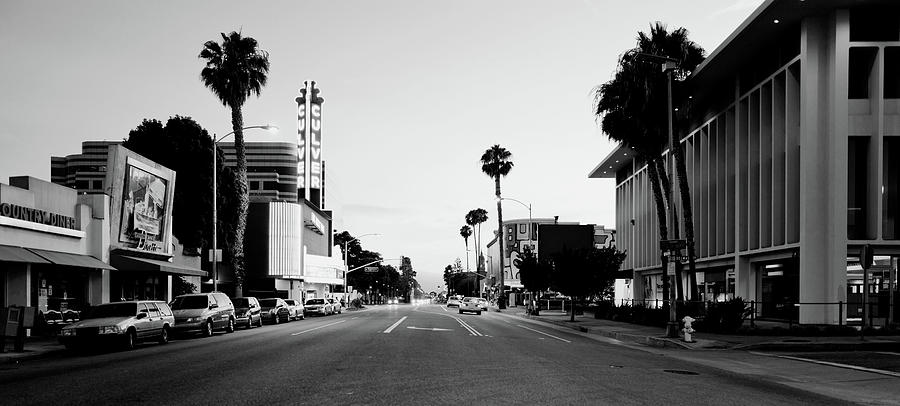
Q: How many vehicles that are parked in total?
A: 7